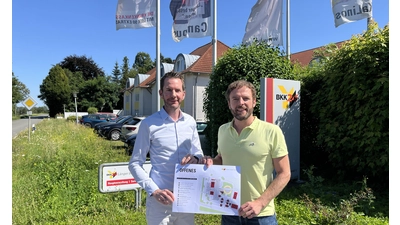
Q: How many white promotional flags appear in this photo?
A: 4